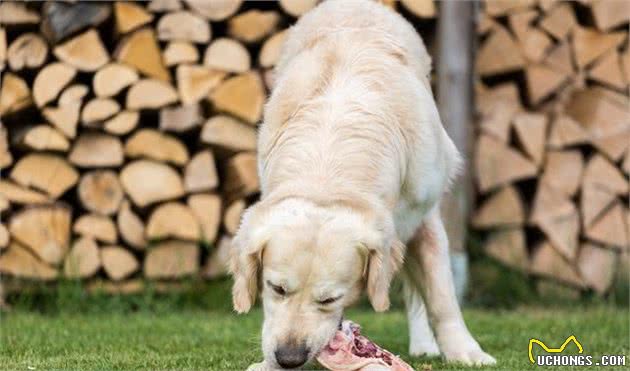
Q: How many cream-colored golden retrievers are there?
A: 1